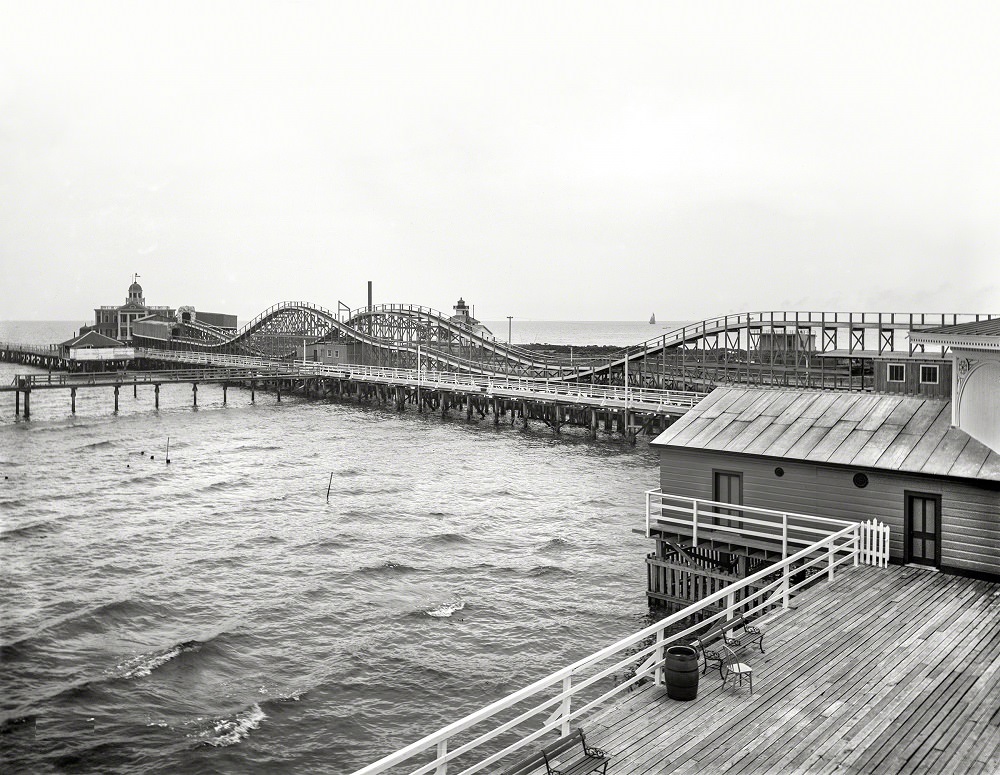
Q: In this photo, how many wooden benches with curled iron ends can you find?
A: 2